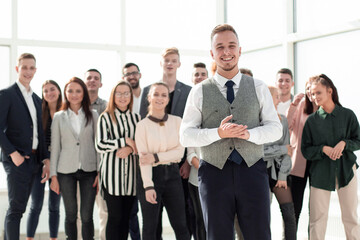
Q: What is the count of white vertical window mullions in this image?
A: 4